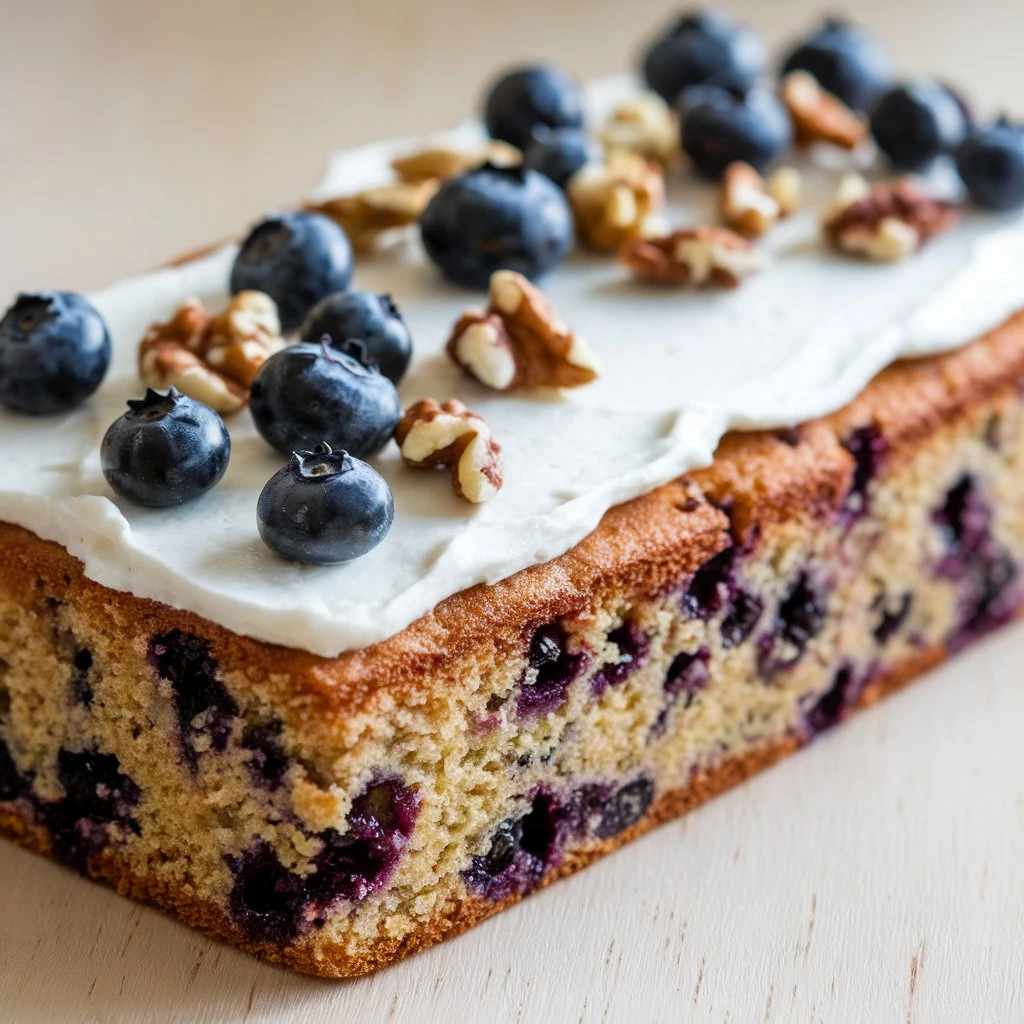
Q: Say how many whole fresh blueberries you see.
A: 14